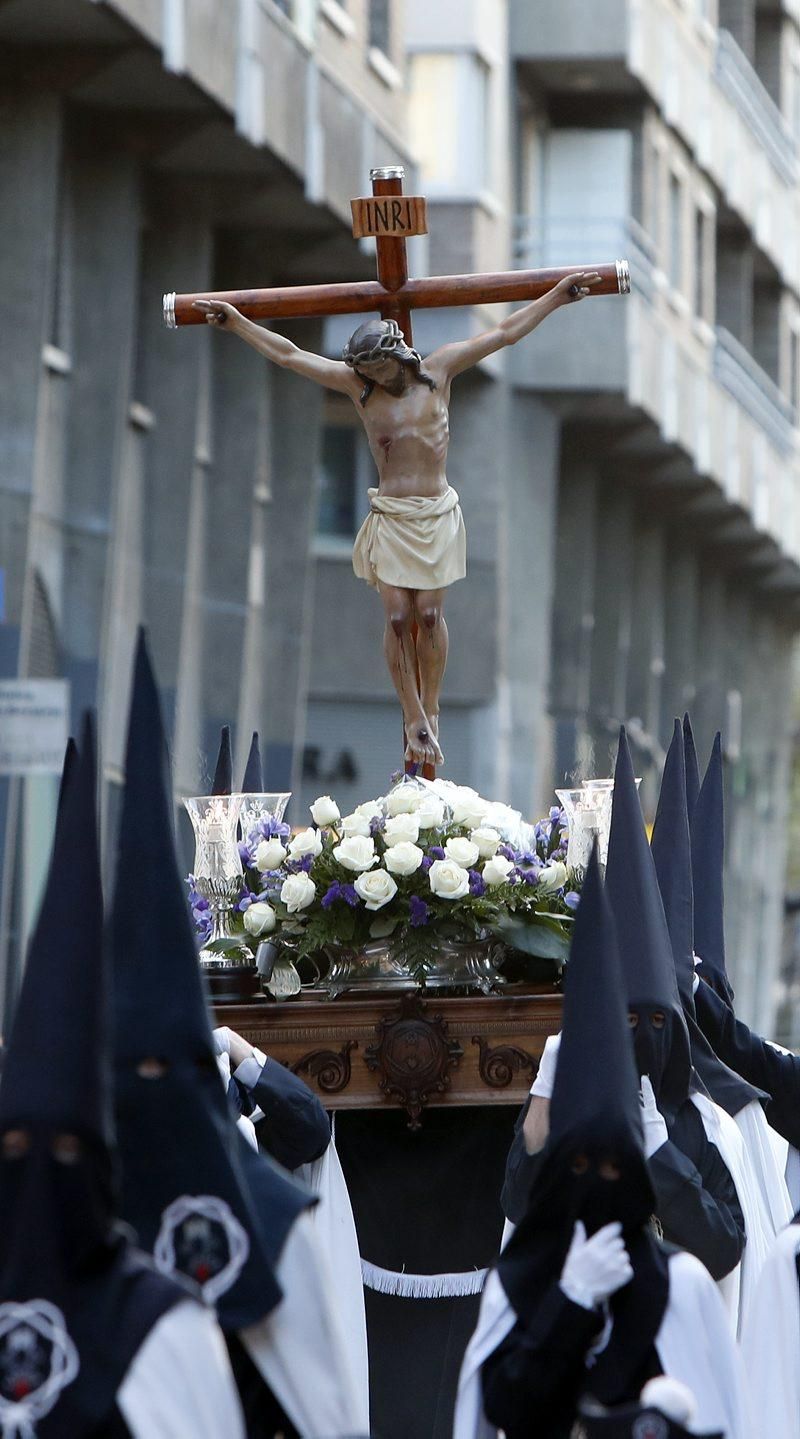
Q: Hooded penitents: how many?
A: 10